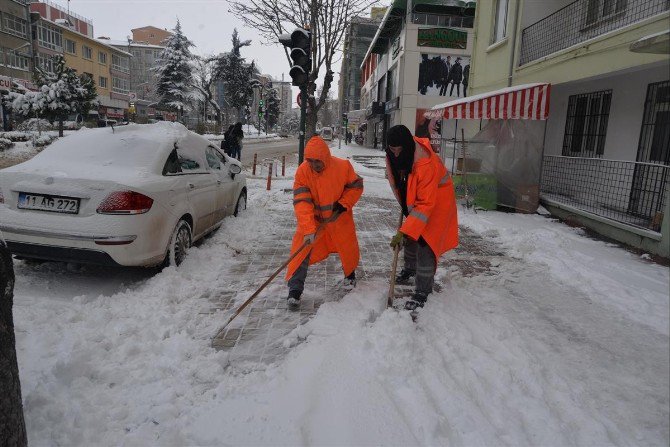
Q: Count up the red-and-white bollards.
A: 3